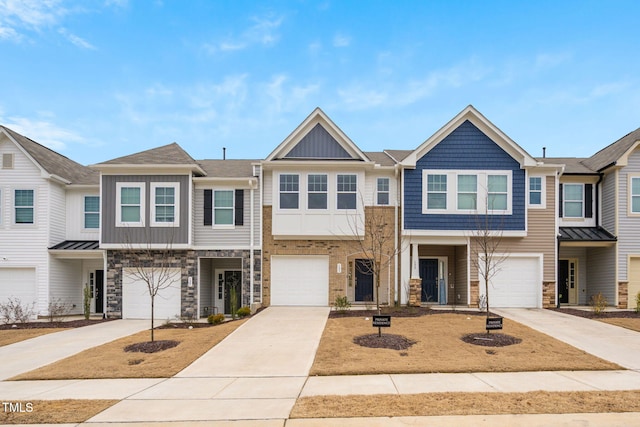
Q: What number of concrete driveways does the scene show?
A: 3